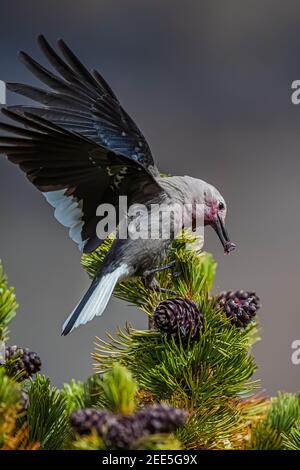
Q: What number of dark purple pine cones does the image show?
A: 6